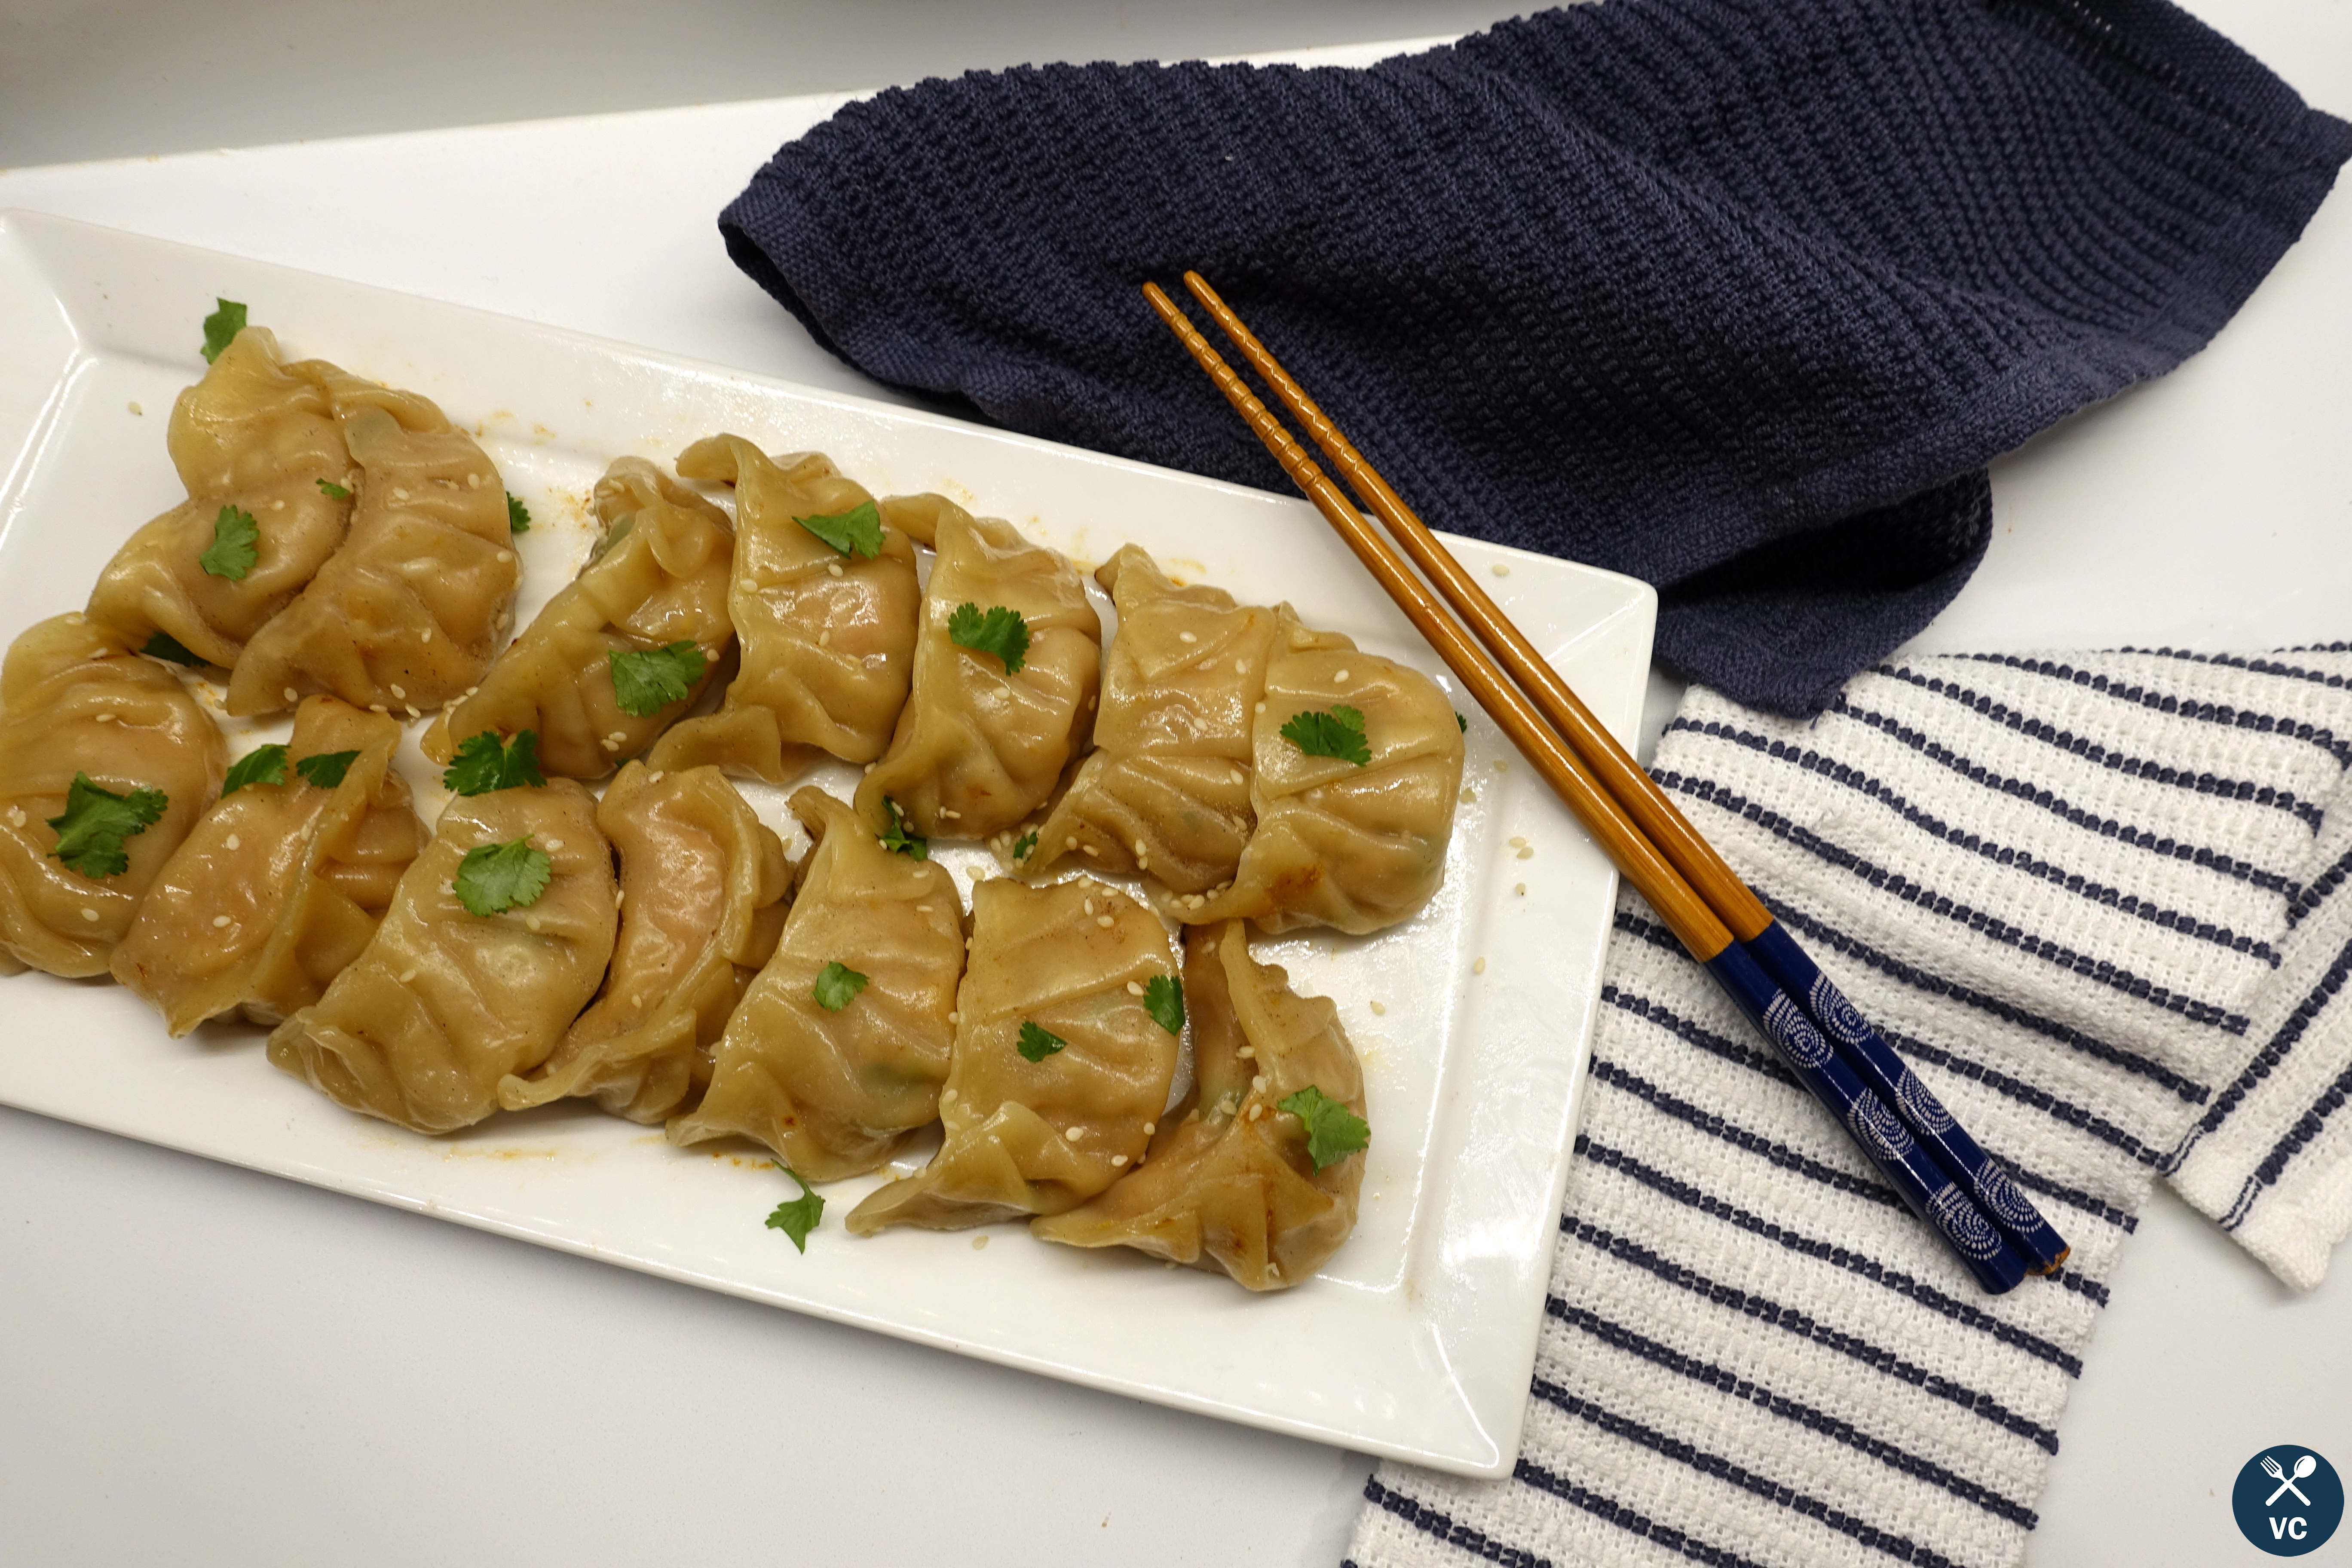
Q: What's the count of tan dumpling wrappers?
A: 14